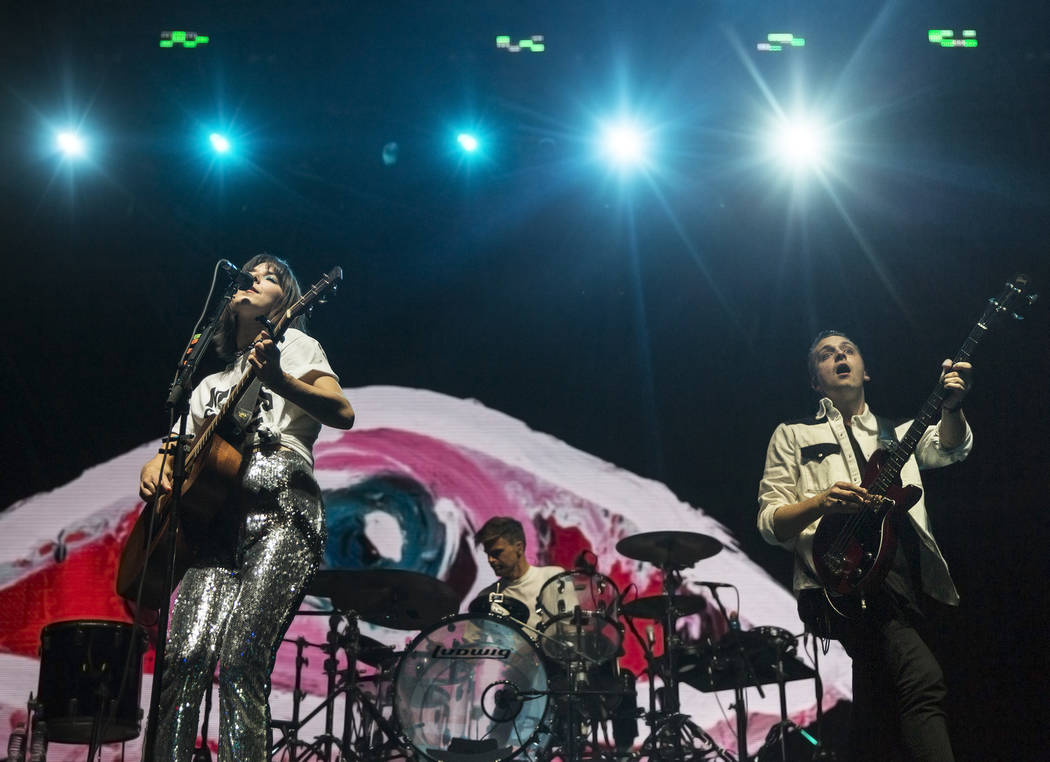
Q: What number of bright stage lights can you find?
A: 5